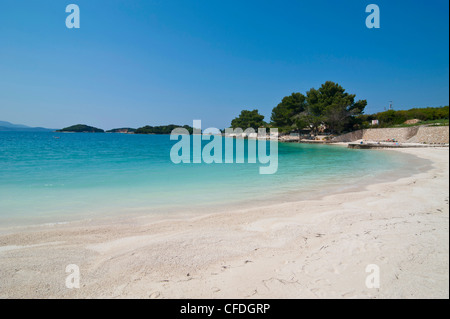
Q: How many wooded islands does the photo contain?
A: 3